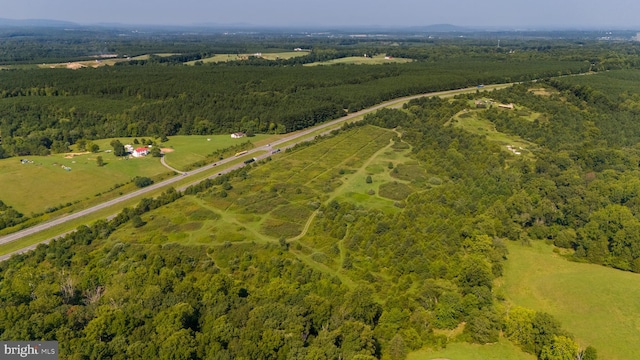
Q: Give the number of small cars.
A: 4